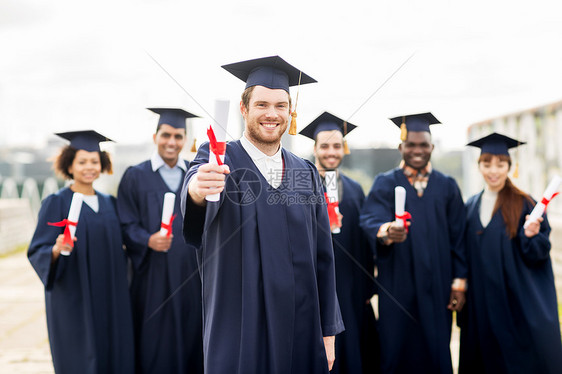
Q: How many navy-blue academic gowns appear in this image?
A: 6